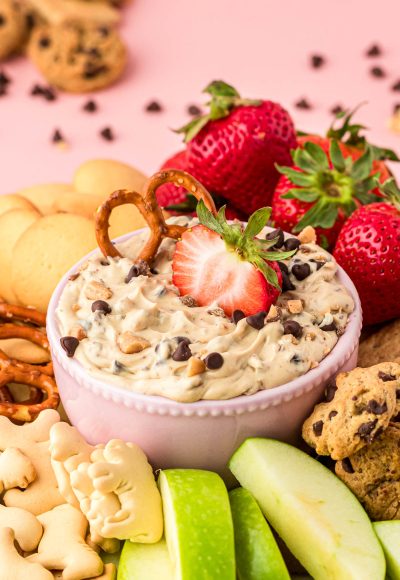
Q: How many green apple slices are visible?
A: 5